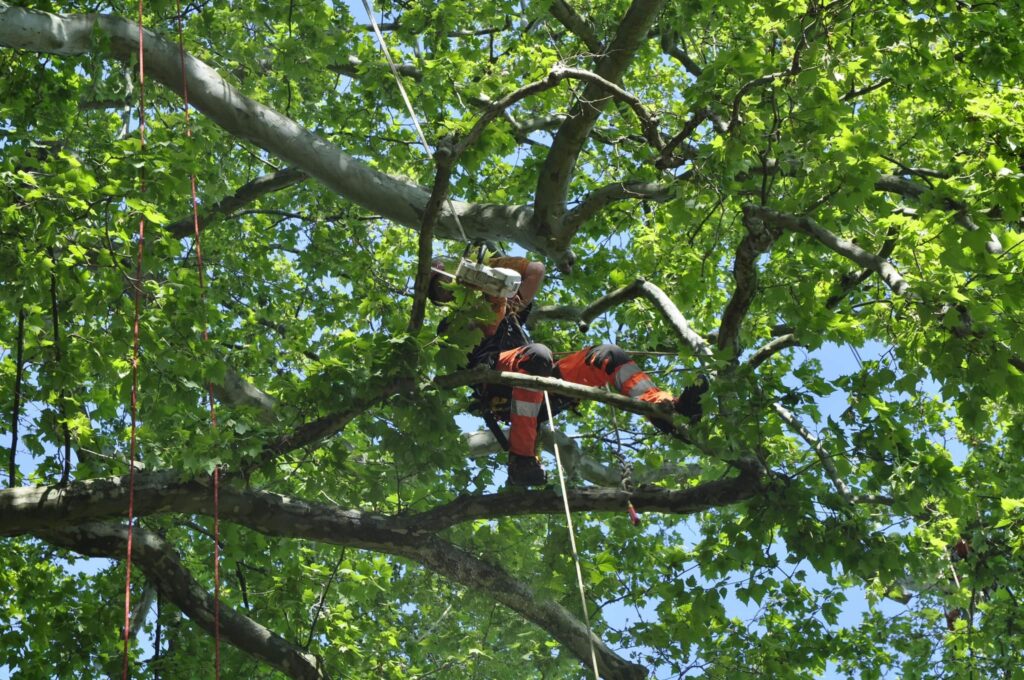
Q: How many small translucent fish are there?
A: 0